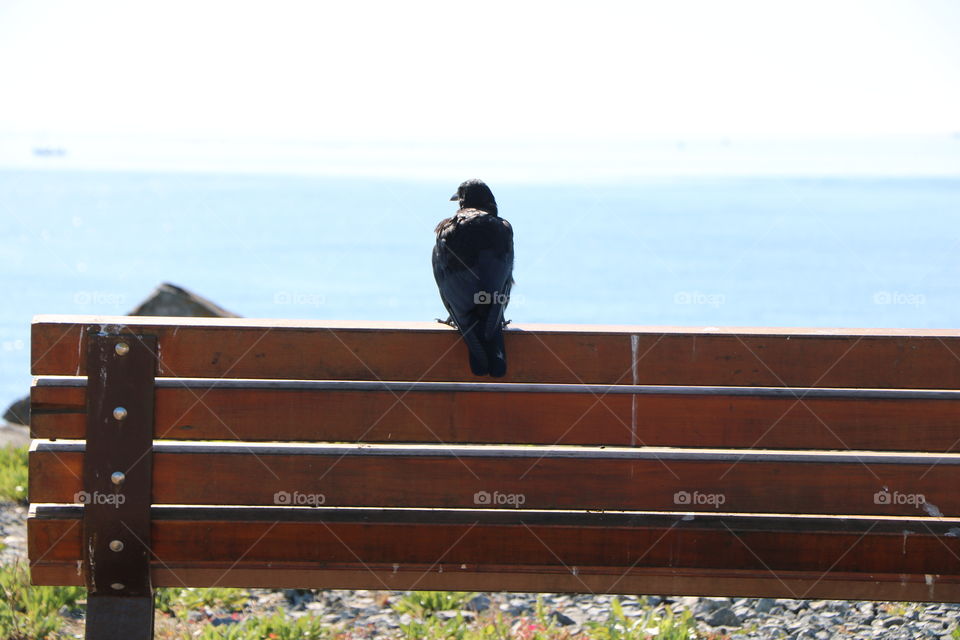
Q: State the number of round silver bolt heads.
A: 5